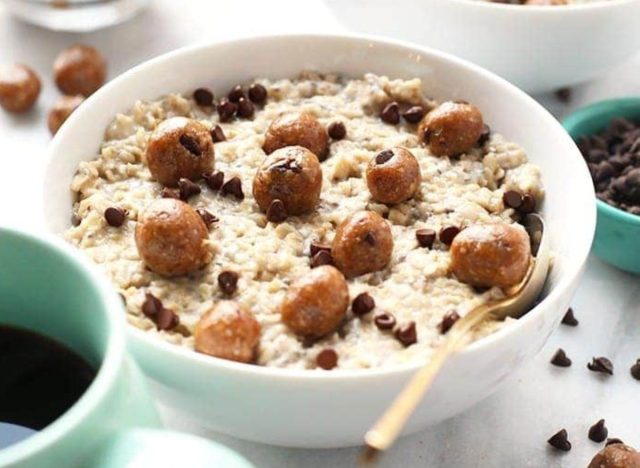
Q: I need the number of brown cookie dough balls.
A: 14